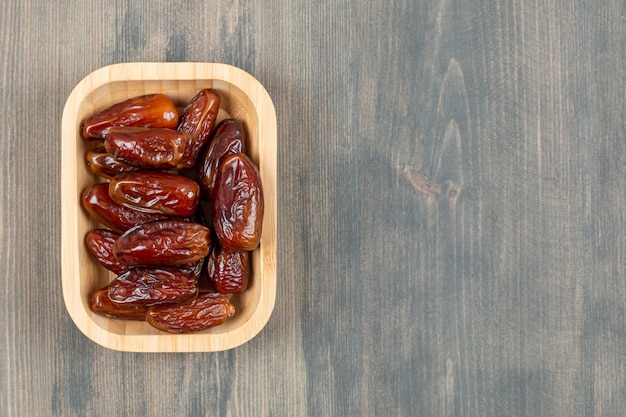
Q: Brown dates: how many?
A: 14